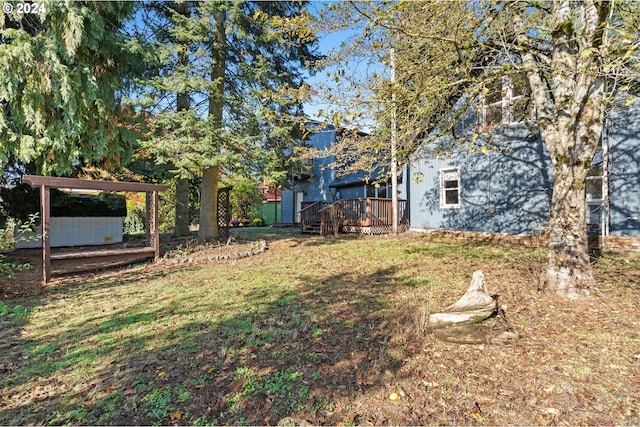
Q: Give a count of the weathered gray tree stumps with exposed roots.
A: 1